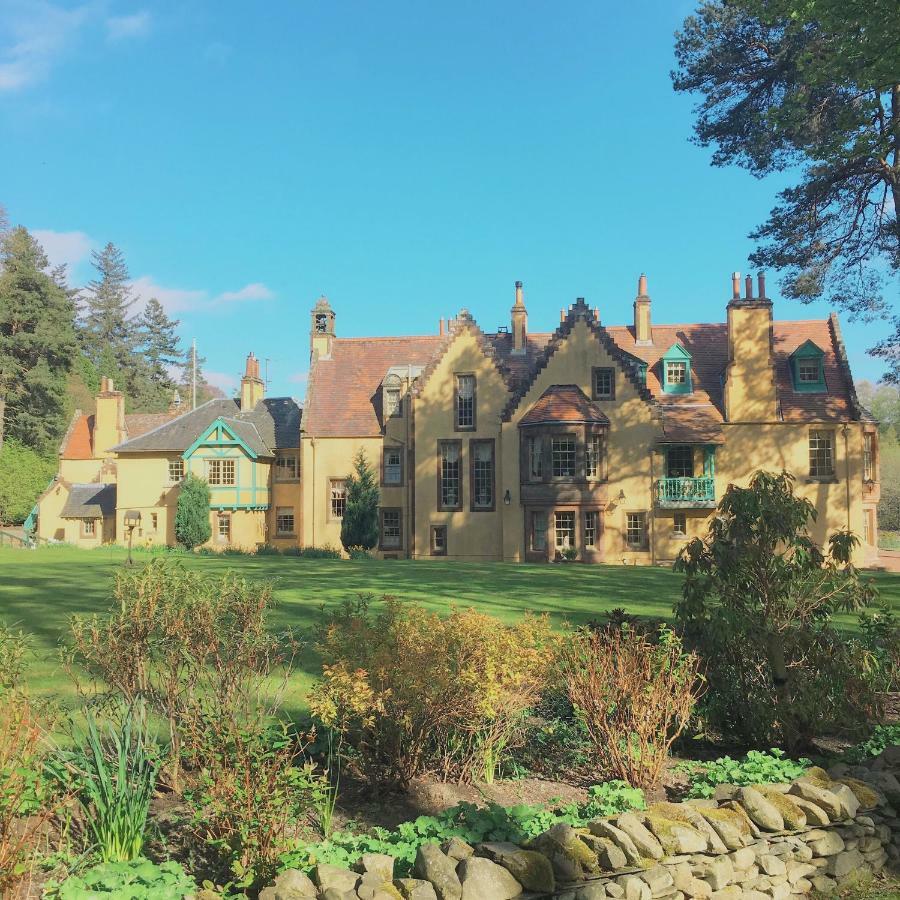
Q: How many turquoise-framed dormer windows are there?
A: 2